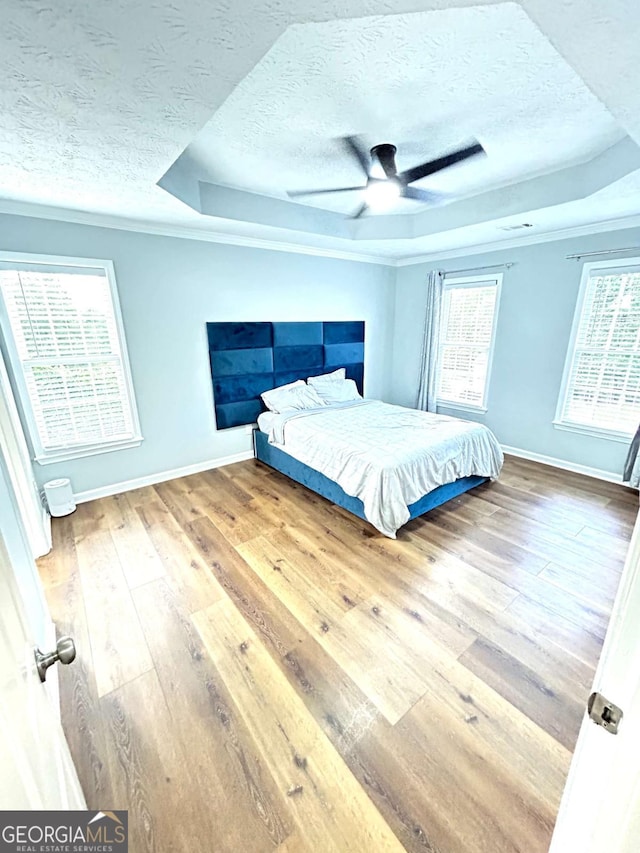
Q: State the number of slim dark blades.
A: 5